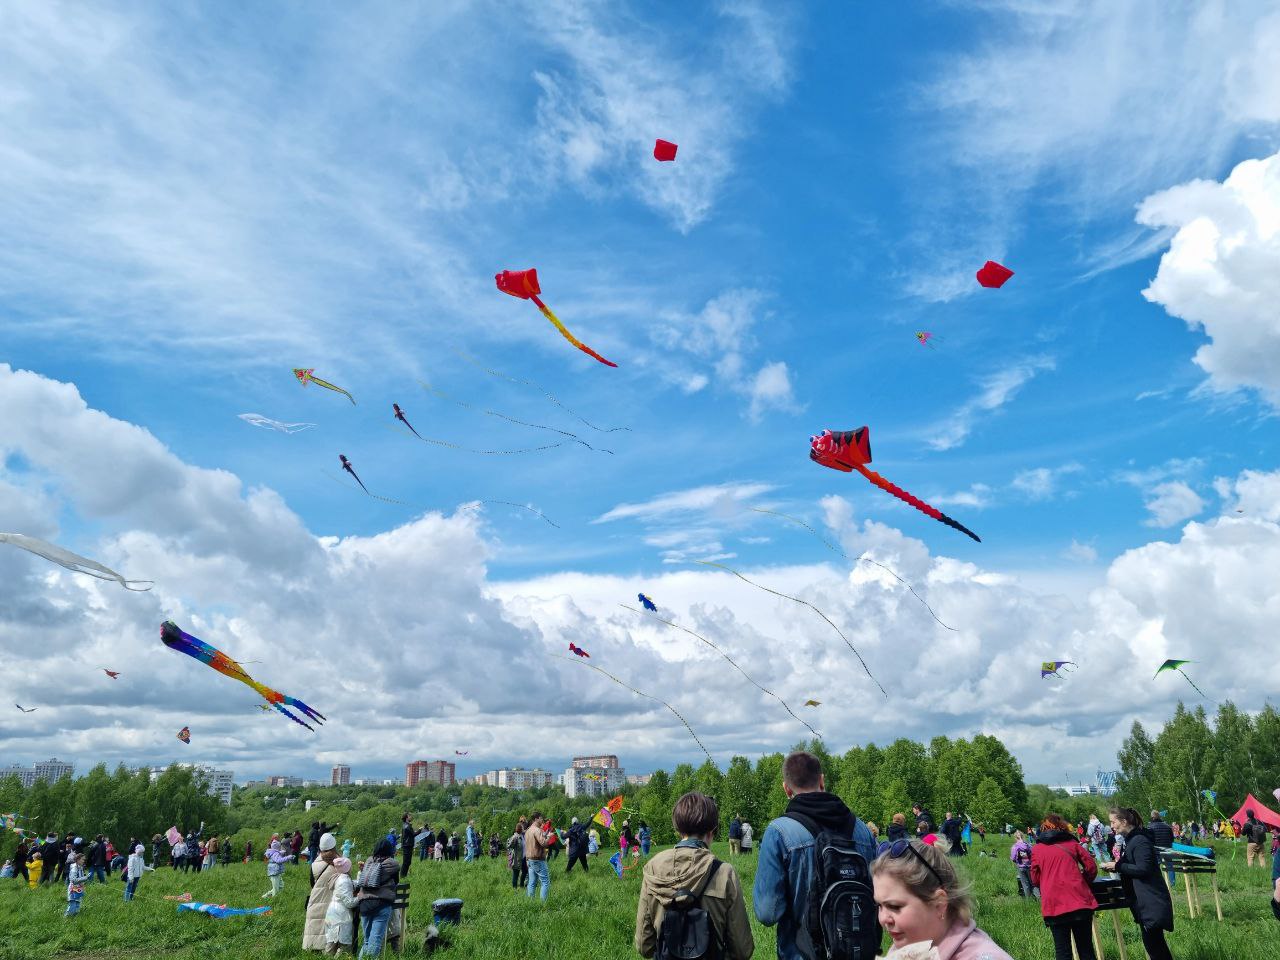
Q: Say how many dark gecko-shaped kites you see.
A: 2